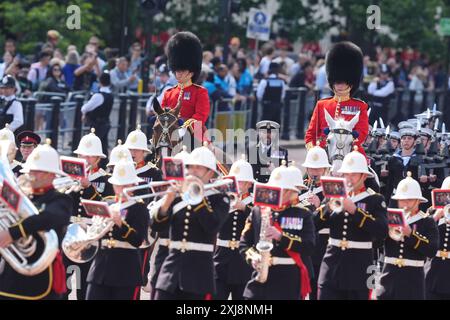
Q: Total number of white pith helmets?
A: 15